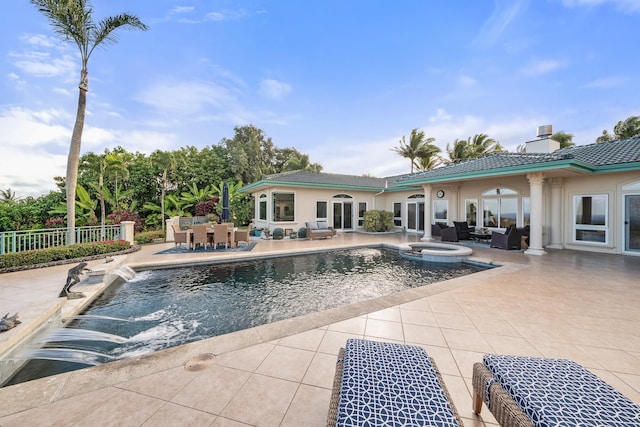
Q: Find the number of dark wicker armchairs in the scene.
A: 4